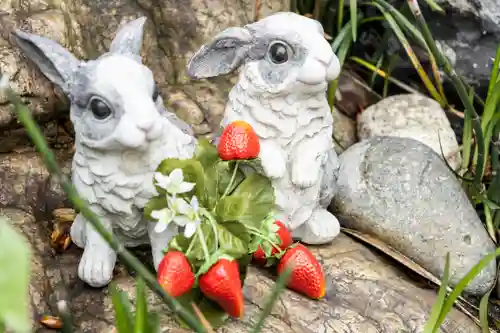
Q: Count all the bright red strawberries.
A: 5